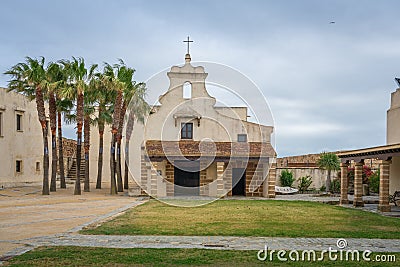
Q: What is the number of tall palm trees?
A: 9